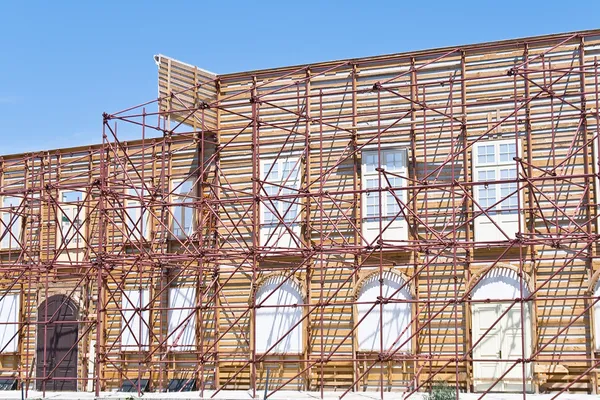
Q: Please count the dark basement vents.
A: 3